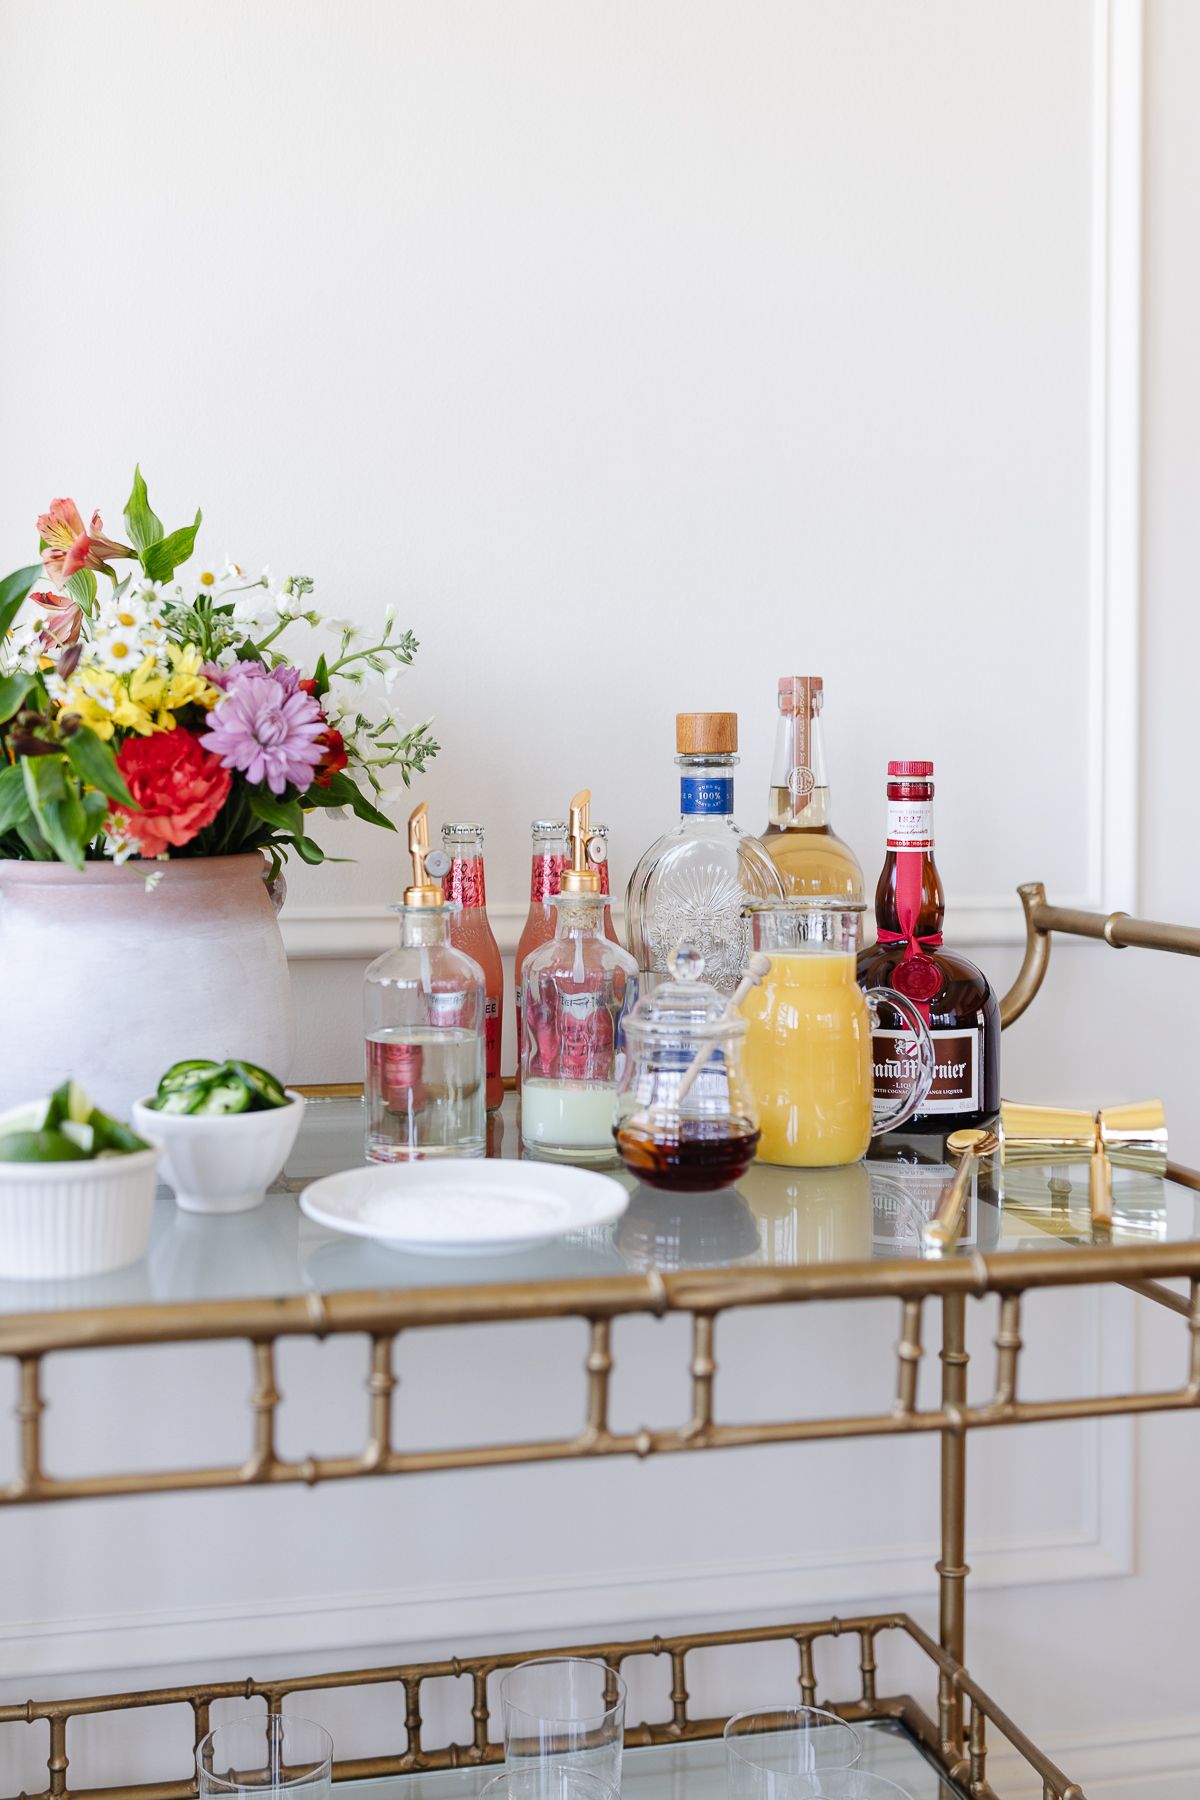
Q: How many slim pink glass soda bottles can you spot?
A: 3